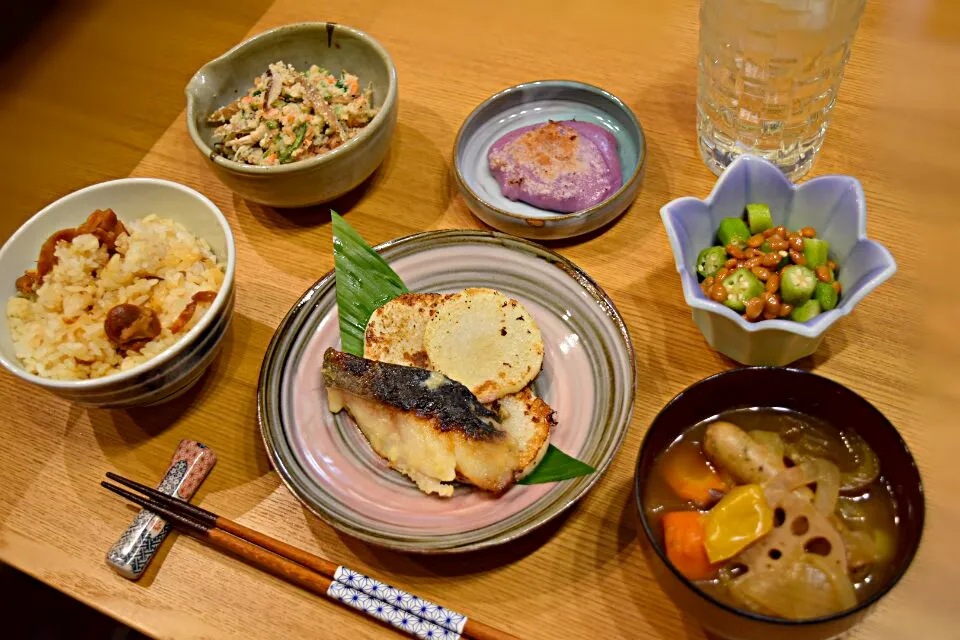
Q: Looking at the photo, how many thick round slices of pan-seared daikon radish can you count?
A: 3